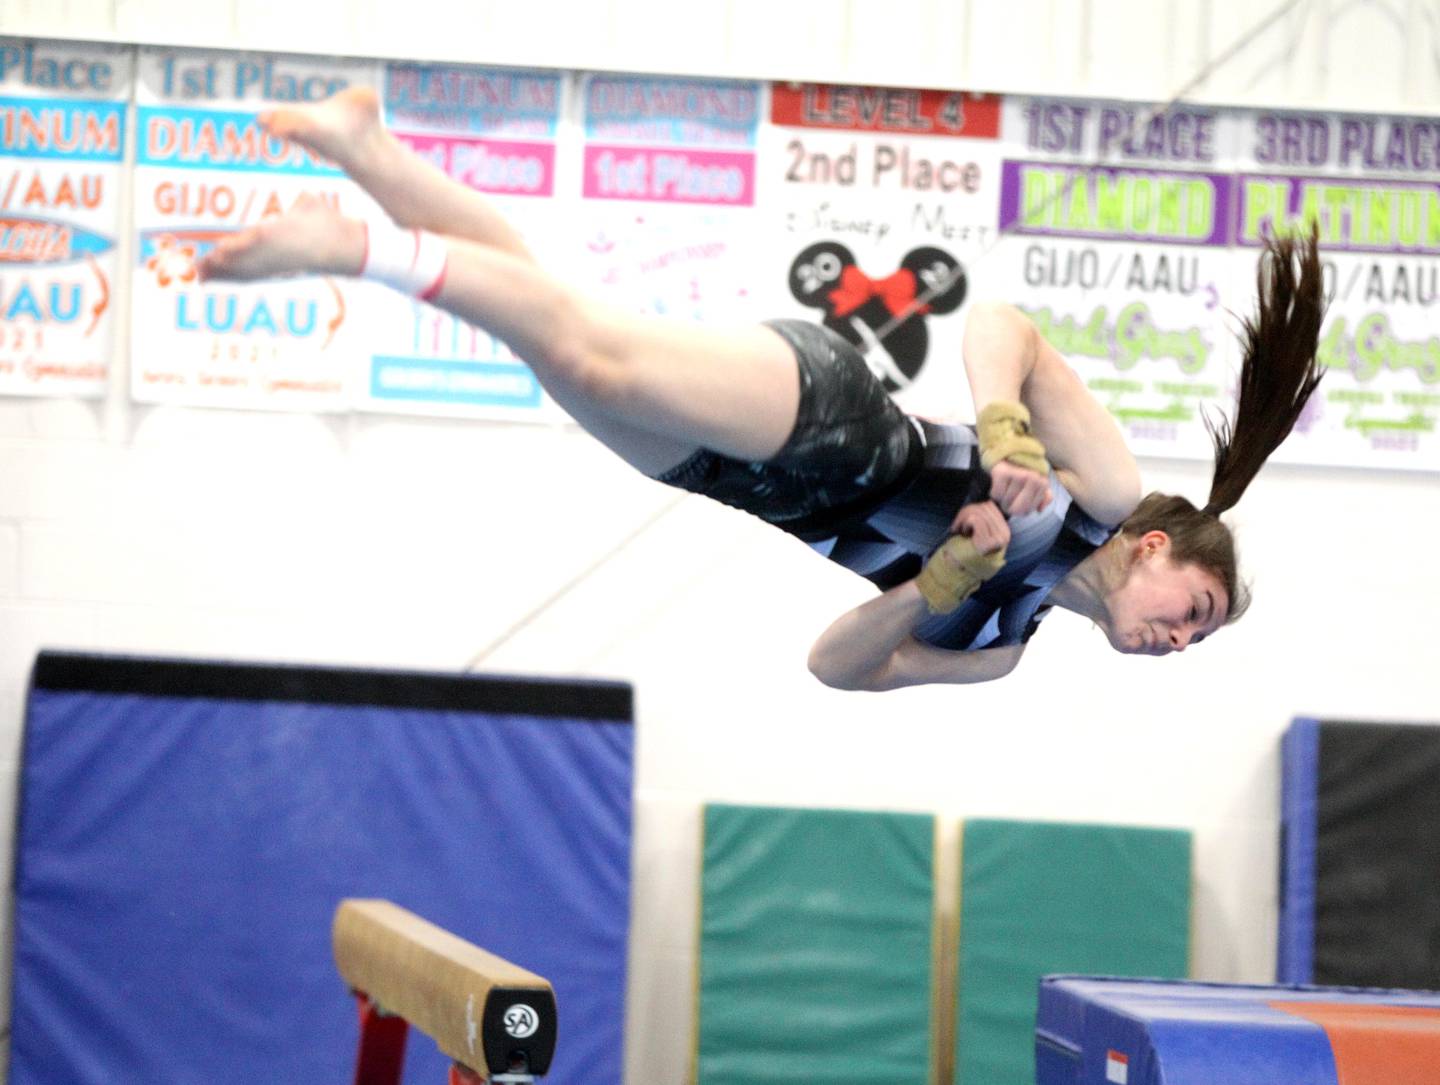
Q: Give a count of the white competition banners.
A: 7